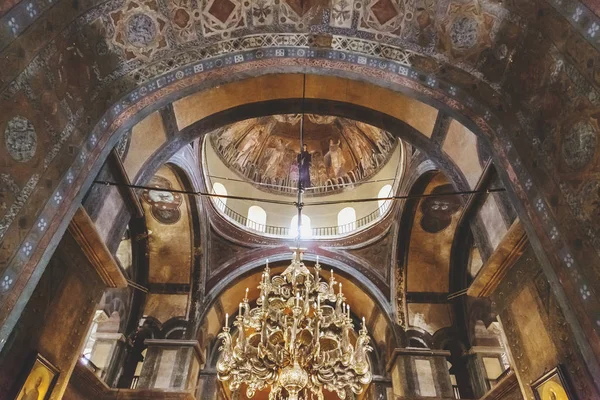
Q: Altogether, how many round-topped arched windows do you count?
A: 5